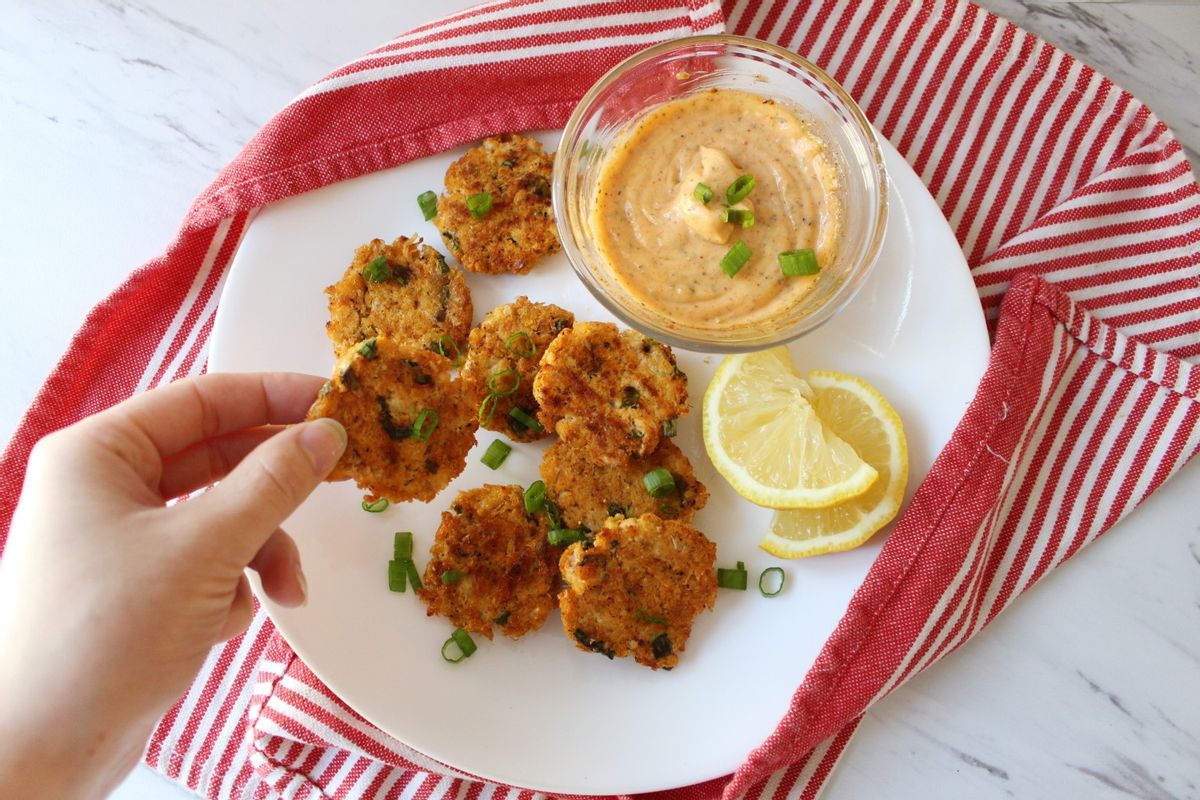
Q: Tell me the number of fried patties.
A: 8